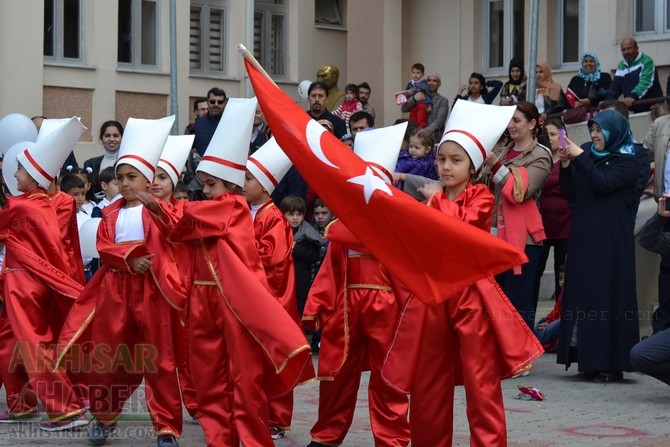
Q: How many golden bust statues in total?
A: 1